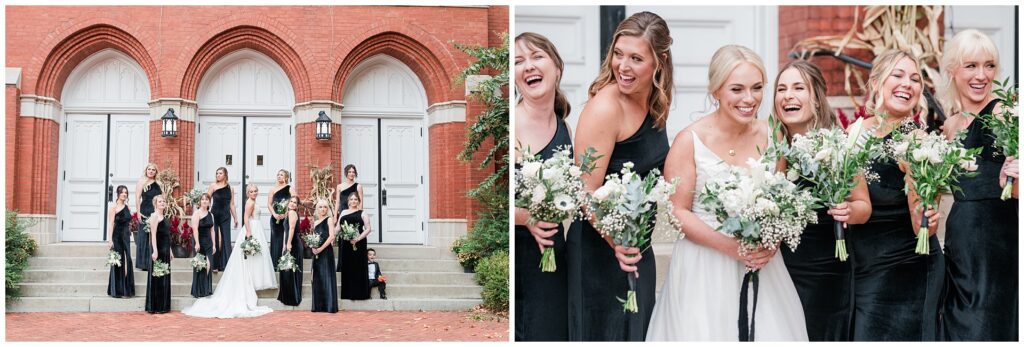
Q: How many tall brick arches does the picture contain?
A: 3